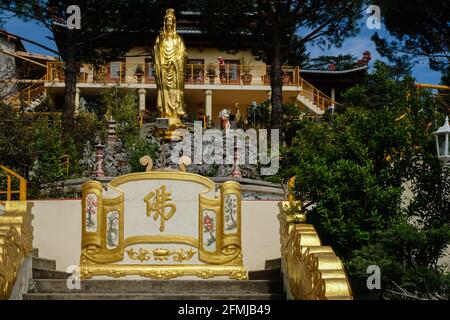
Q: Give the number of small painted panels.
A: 4